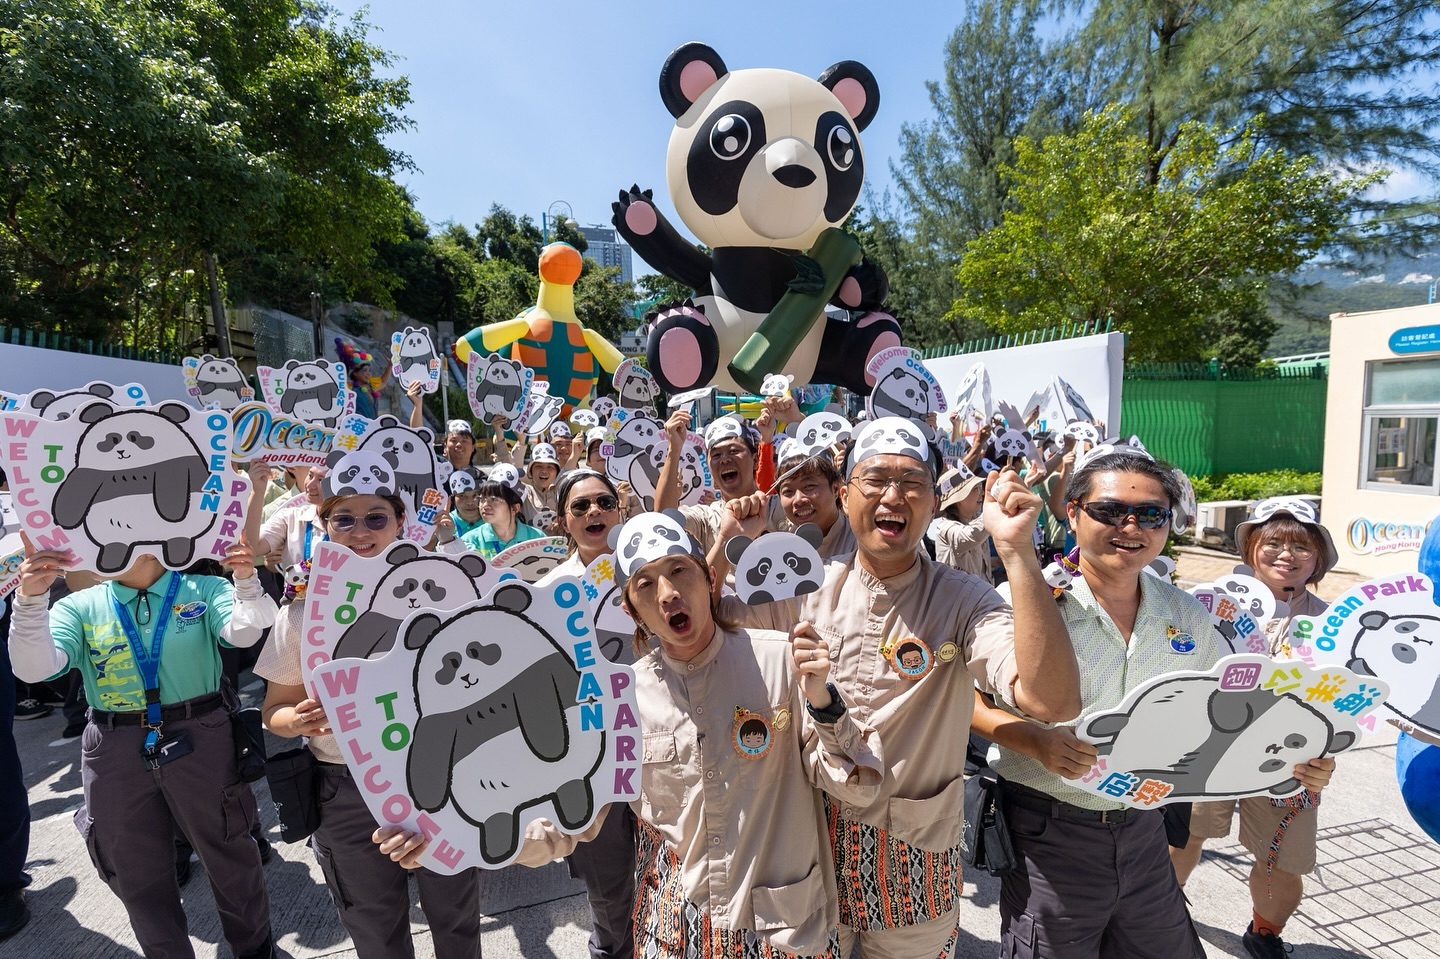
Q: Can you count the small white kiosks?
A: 1